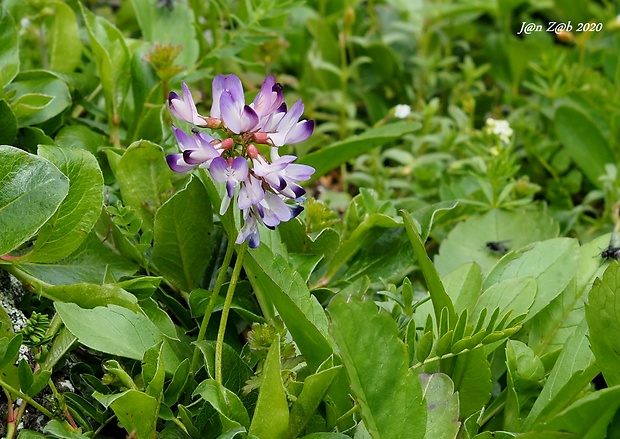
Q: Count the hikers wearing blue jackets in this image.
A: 0